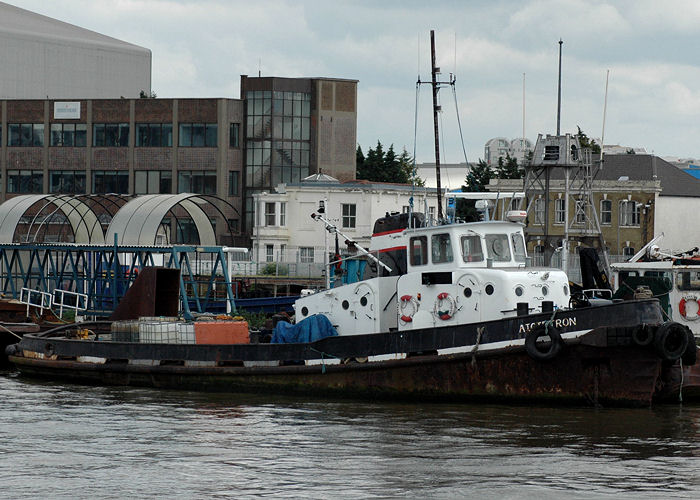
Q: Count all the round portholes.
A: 8